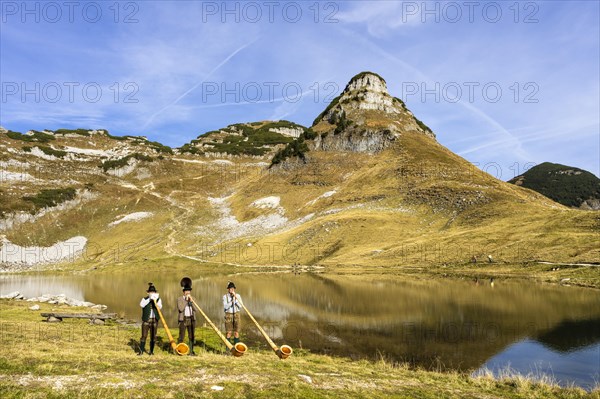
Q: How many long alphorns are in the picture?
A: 3